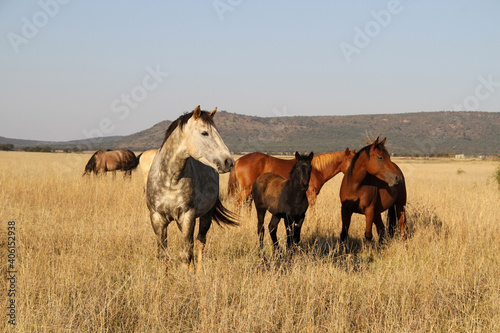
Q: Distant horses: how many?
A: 2